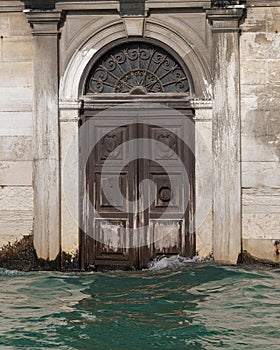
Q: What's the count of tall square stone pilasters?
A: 2